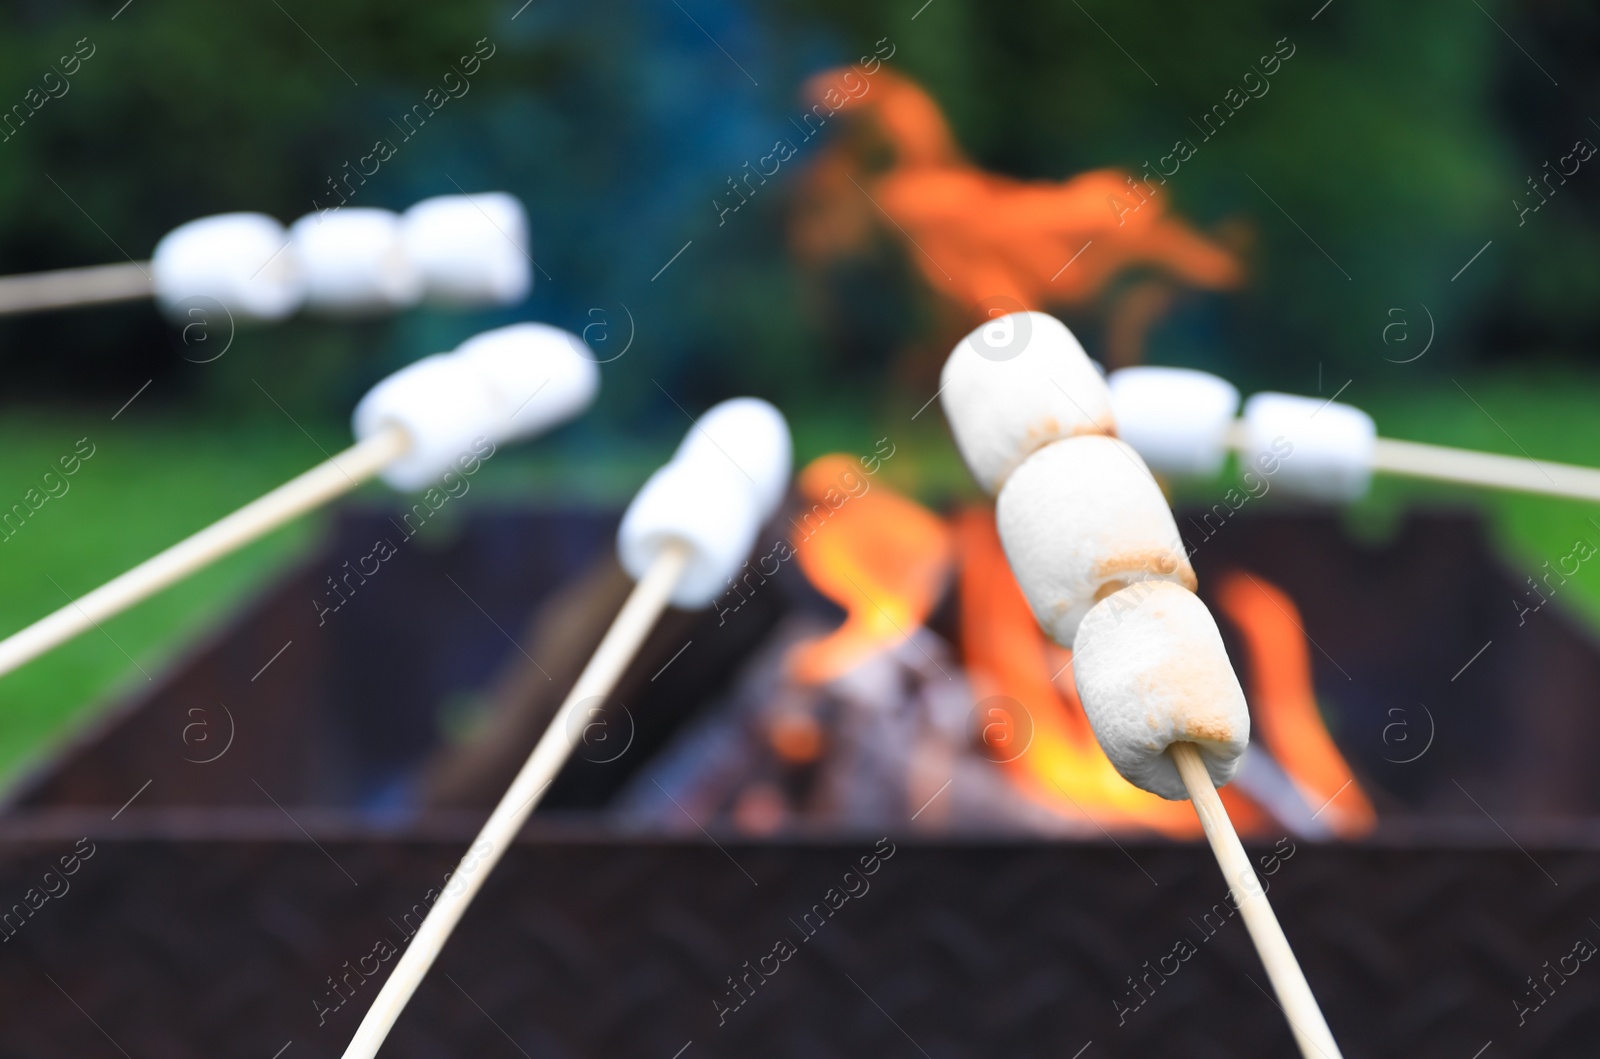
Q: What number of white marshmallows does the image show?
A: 12